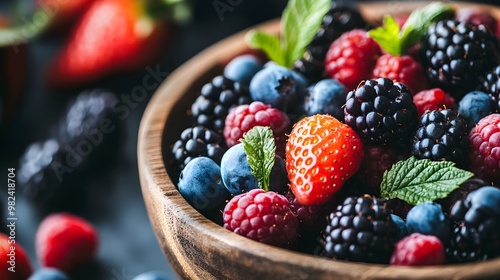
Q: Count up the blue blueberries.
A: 11